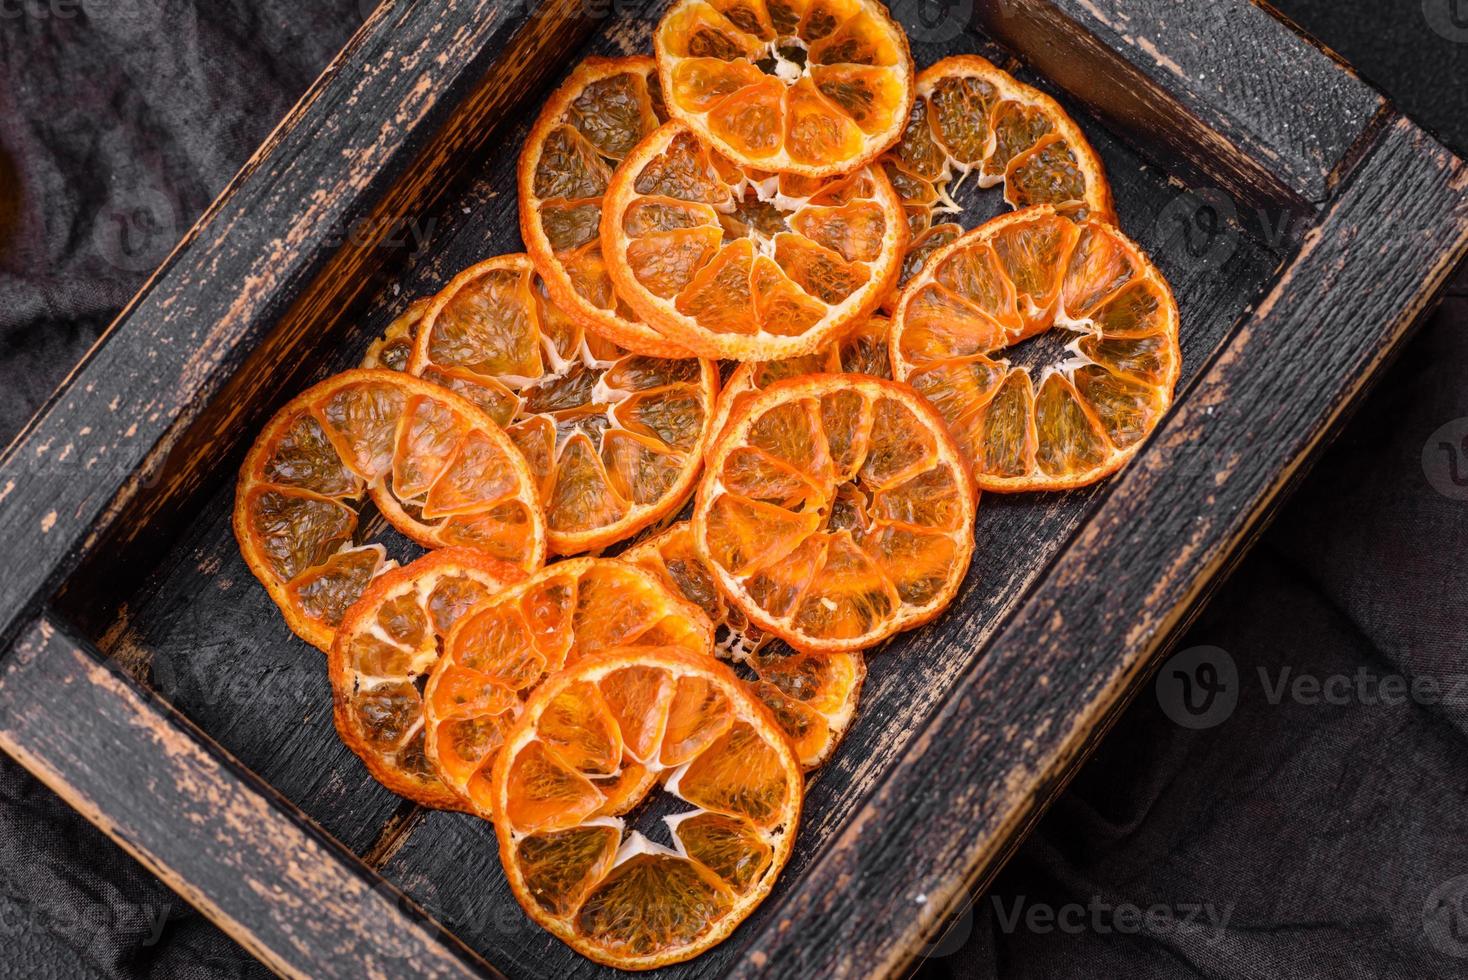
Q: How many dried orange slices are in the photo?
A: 14